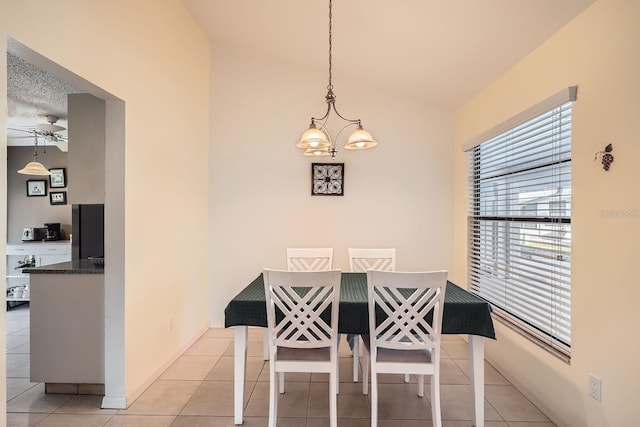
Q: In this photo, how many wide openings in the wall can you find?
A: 1